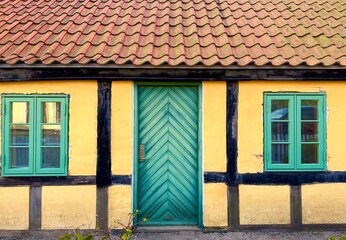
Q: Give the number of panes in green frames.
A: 12